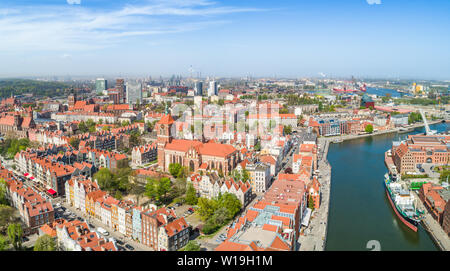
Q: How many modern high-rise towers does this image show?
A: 5